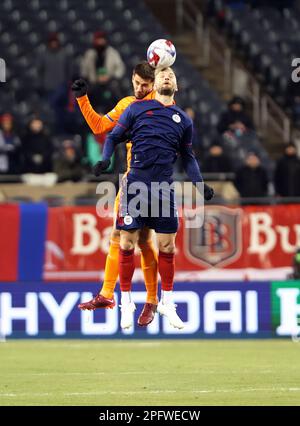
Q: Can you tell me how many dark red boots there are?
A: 2